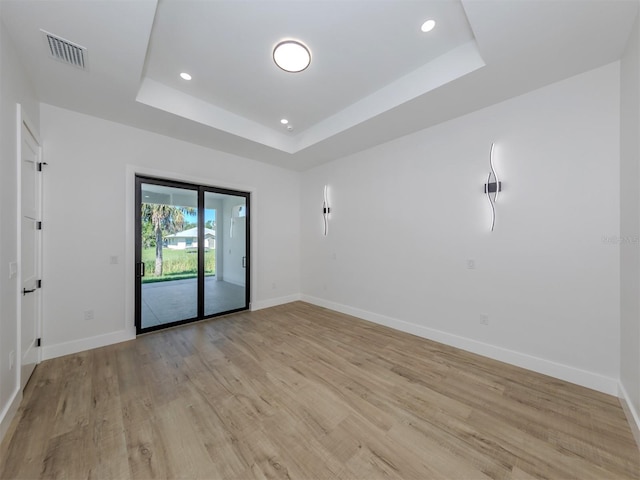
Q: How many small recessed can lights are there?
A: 3